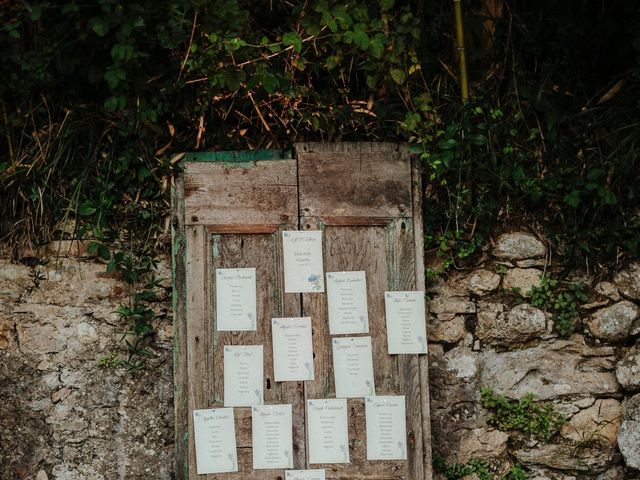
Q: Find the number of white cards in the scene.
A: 12